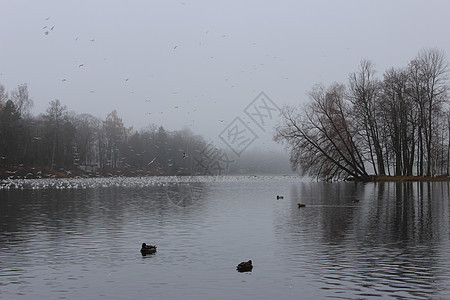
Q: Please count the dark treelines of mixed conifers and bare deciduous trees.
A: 1